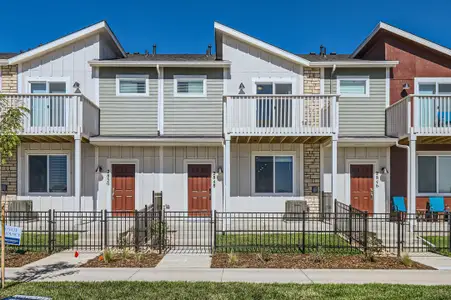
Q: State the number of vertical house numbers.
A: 3